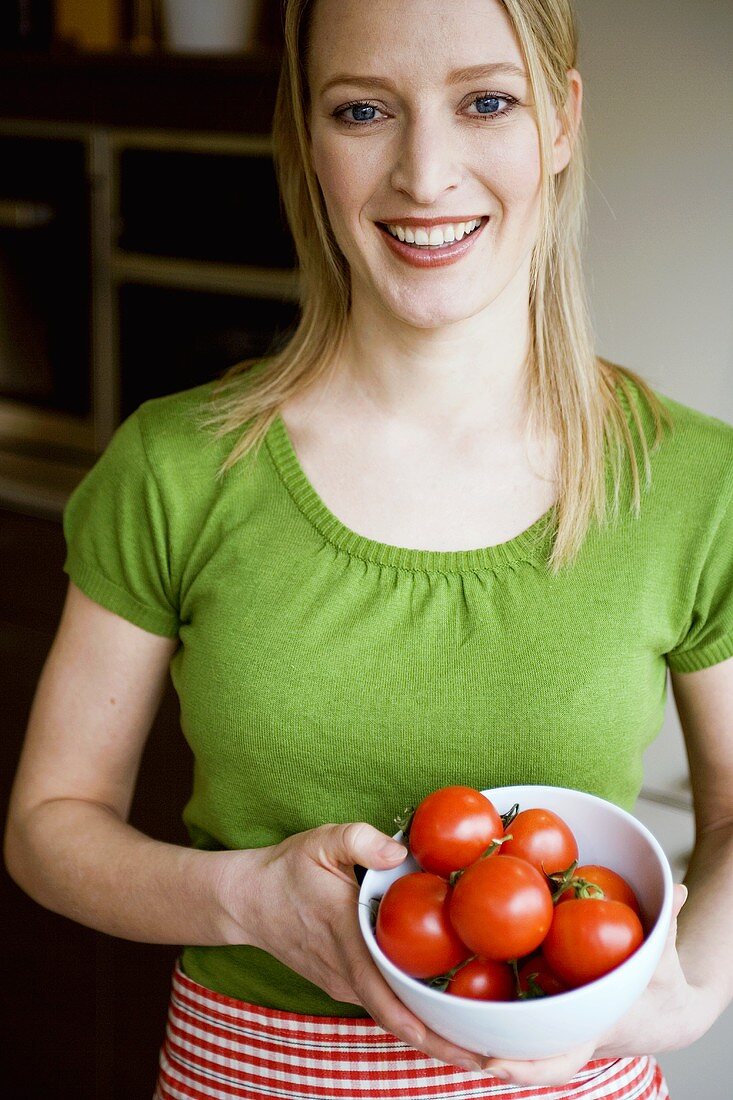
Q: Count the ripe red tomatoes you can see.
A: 8